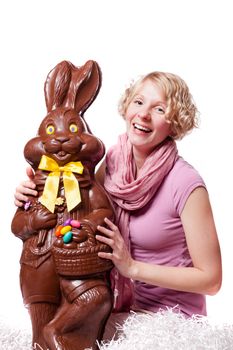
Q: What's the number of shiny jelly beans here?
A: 5